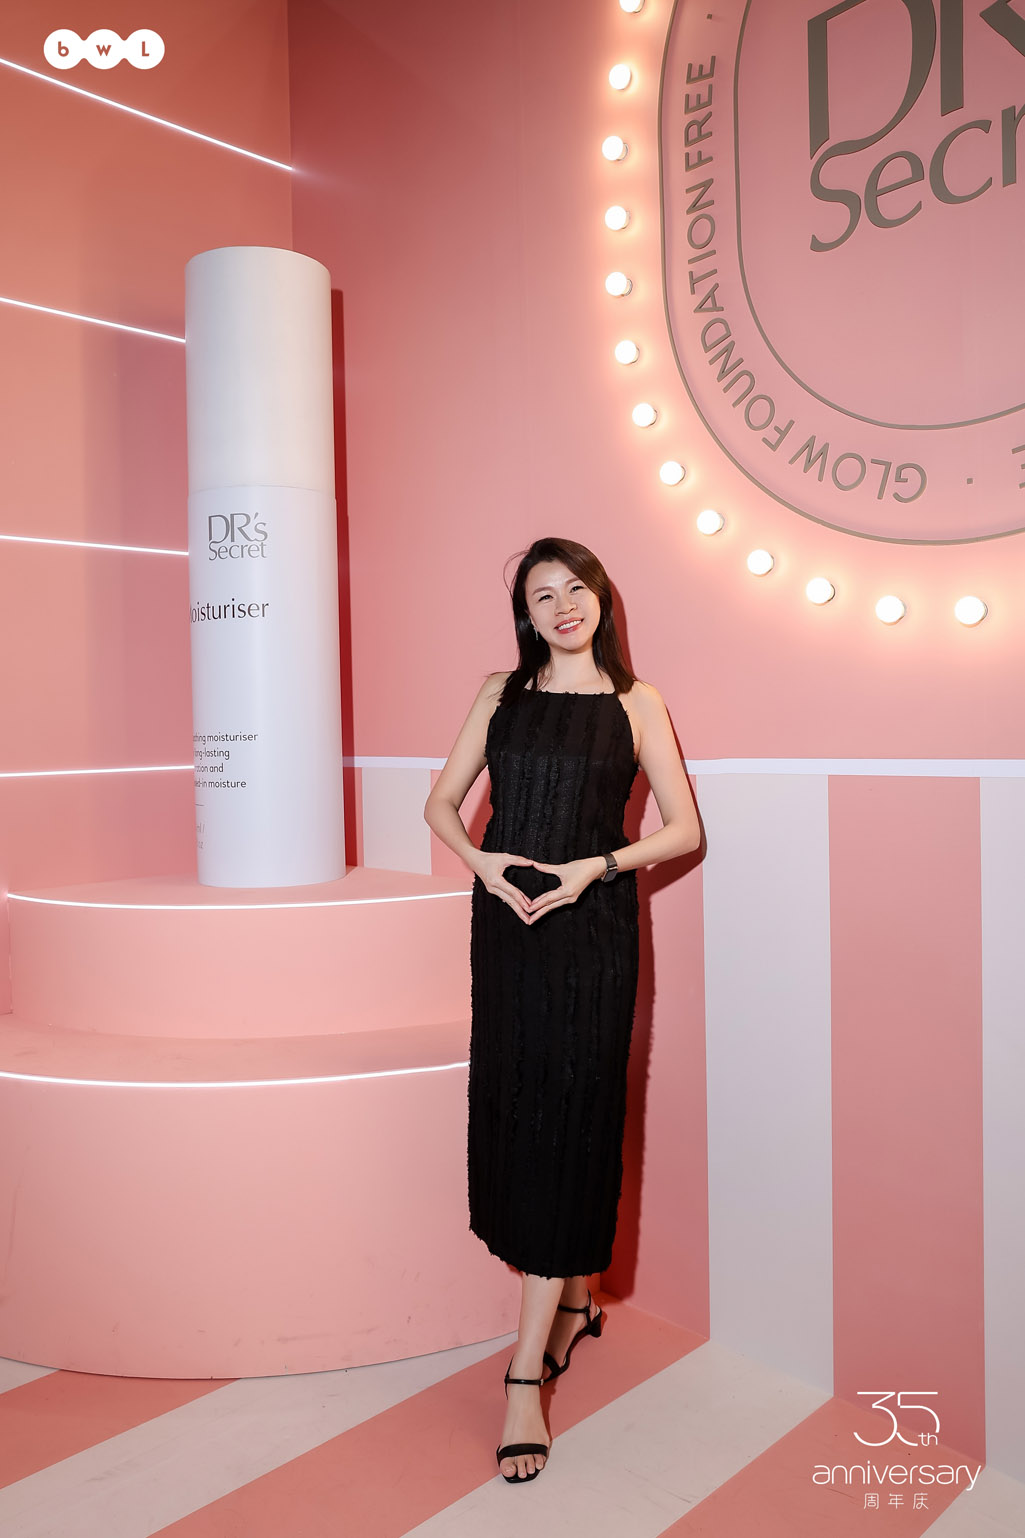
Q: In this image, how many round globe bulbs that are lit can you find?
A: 13